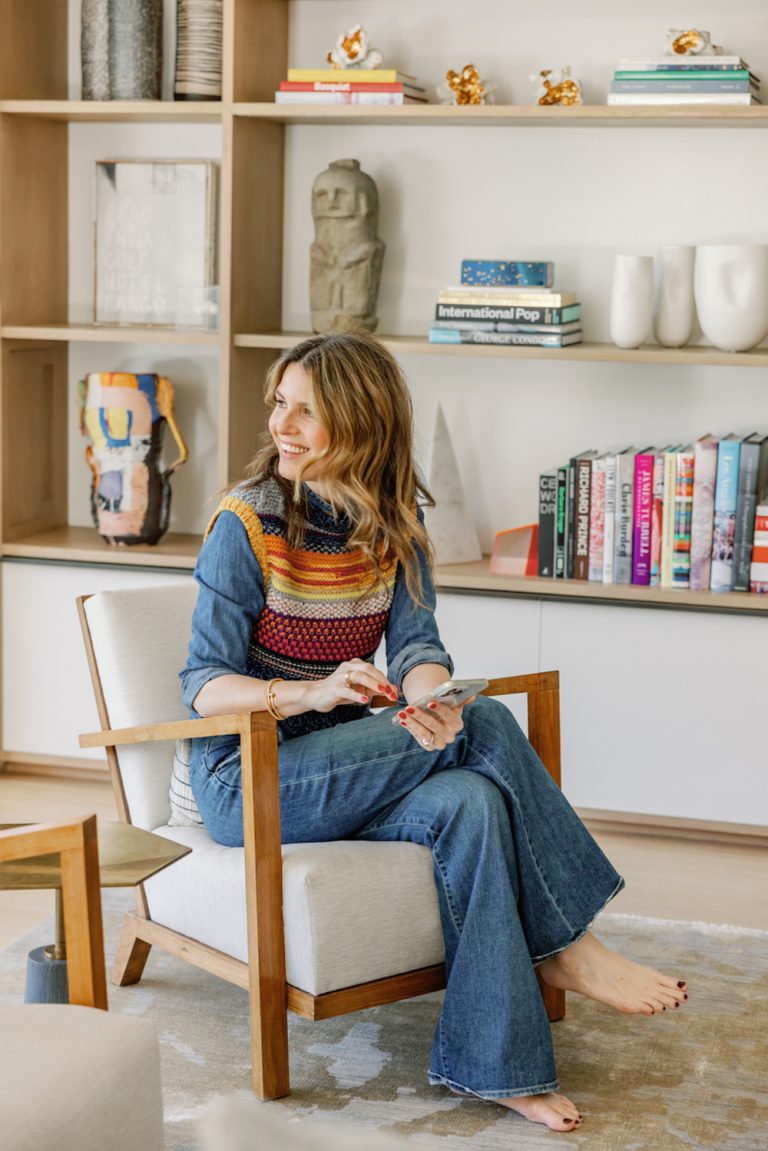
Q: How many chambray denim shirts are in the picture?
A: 1